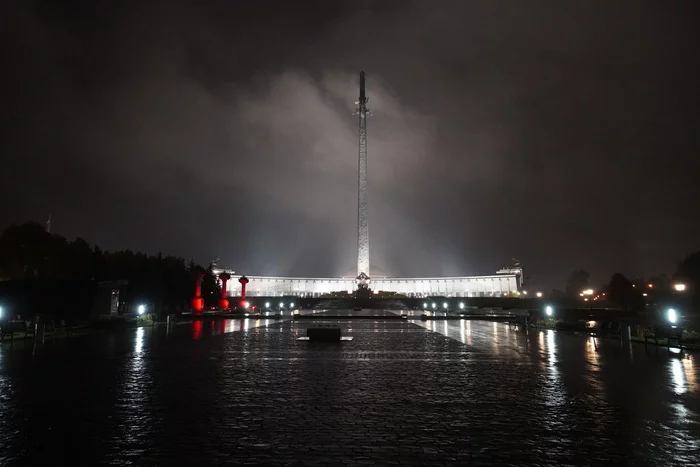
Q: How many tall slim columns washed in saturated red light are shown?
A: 3